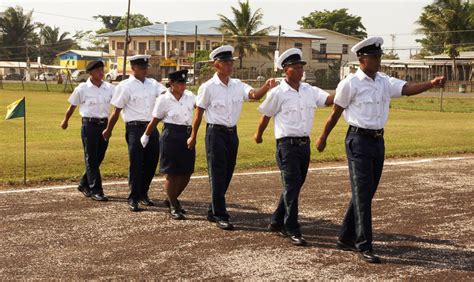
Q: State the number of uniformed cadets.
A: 6